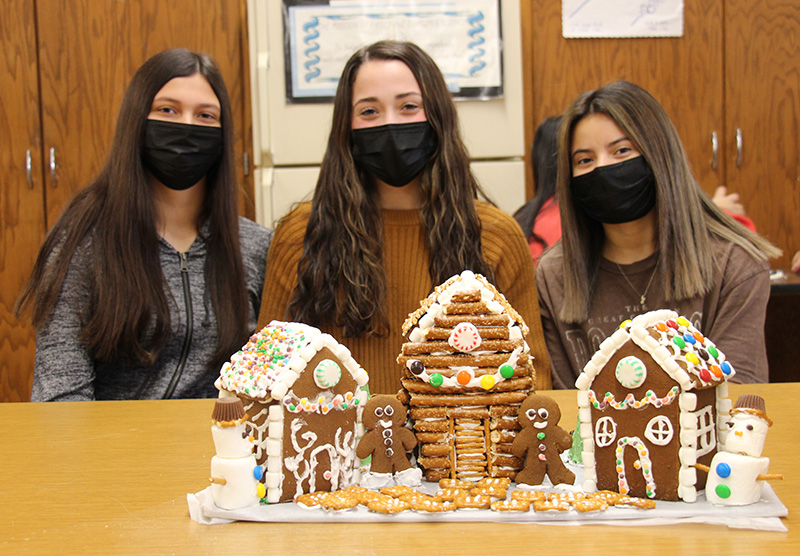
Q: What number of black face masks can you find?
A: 3